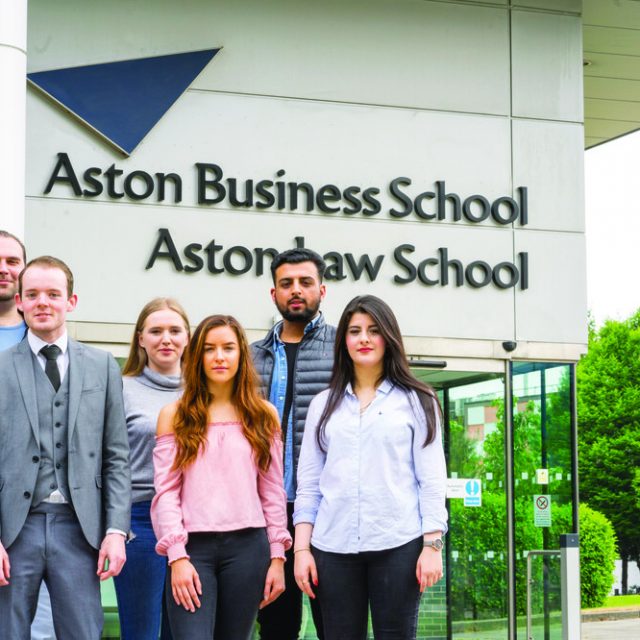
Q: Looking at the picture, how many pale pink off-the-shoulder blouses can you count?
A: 1